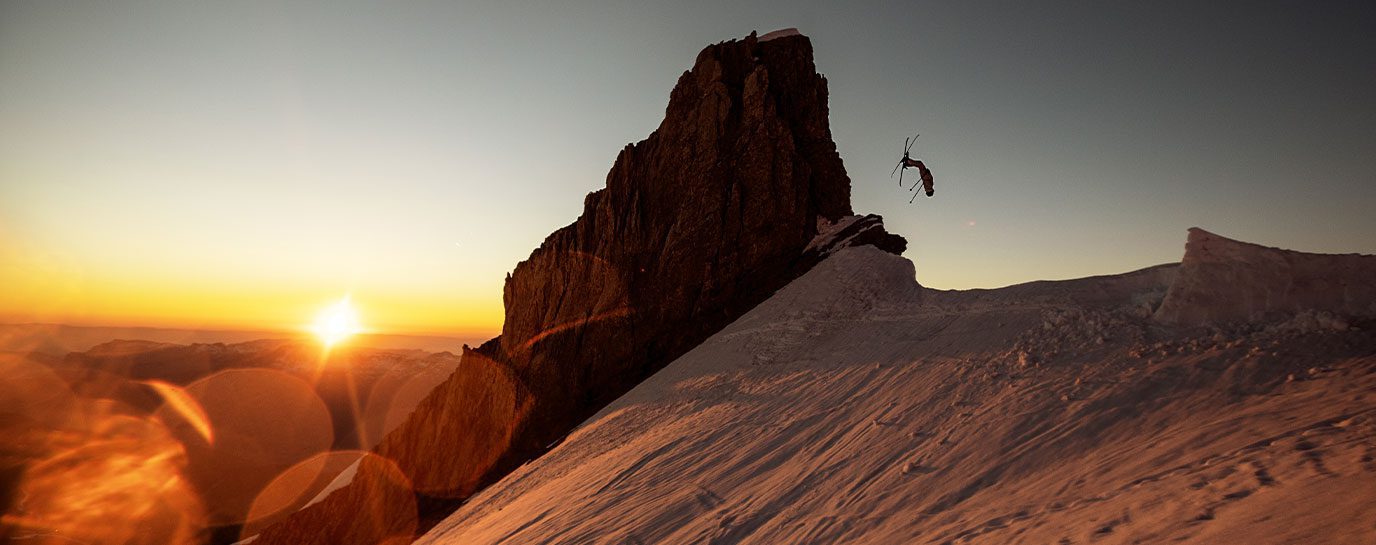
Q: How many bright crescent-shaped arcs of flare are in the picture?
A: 2